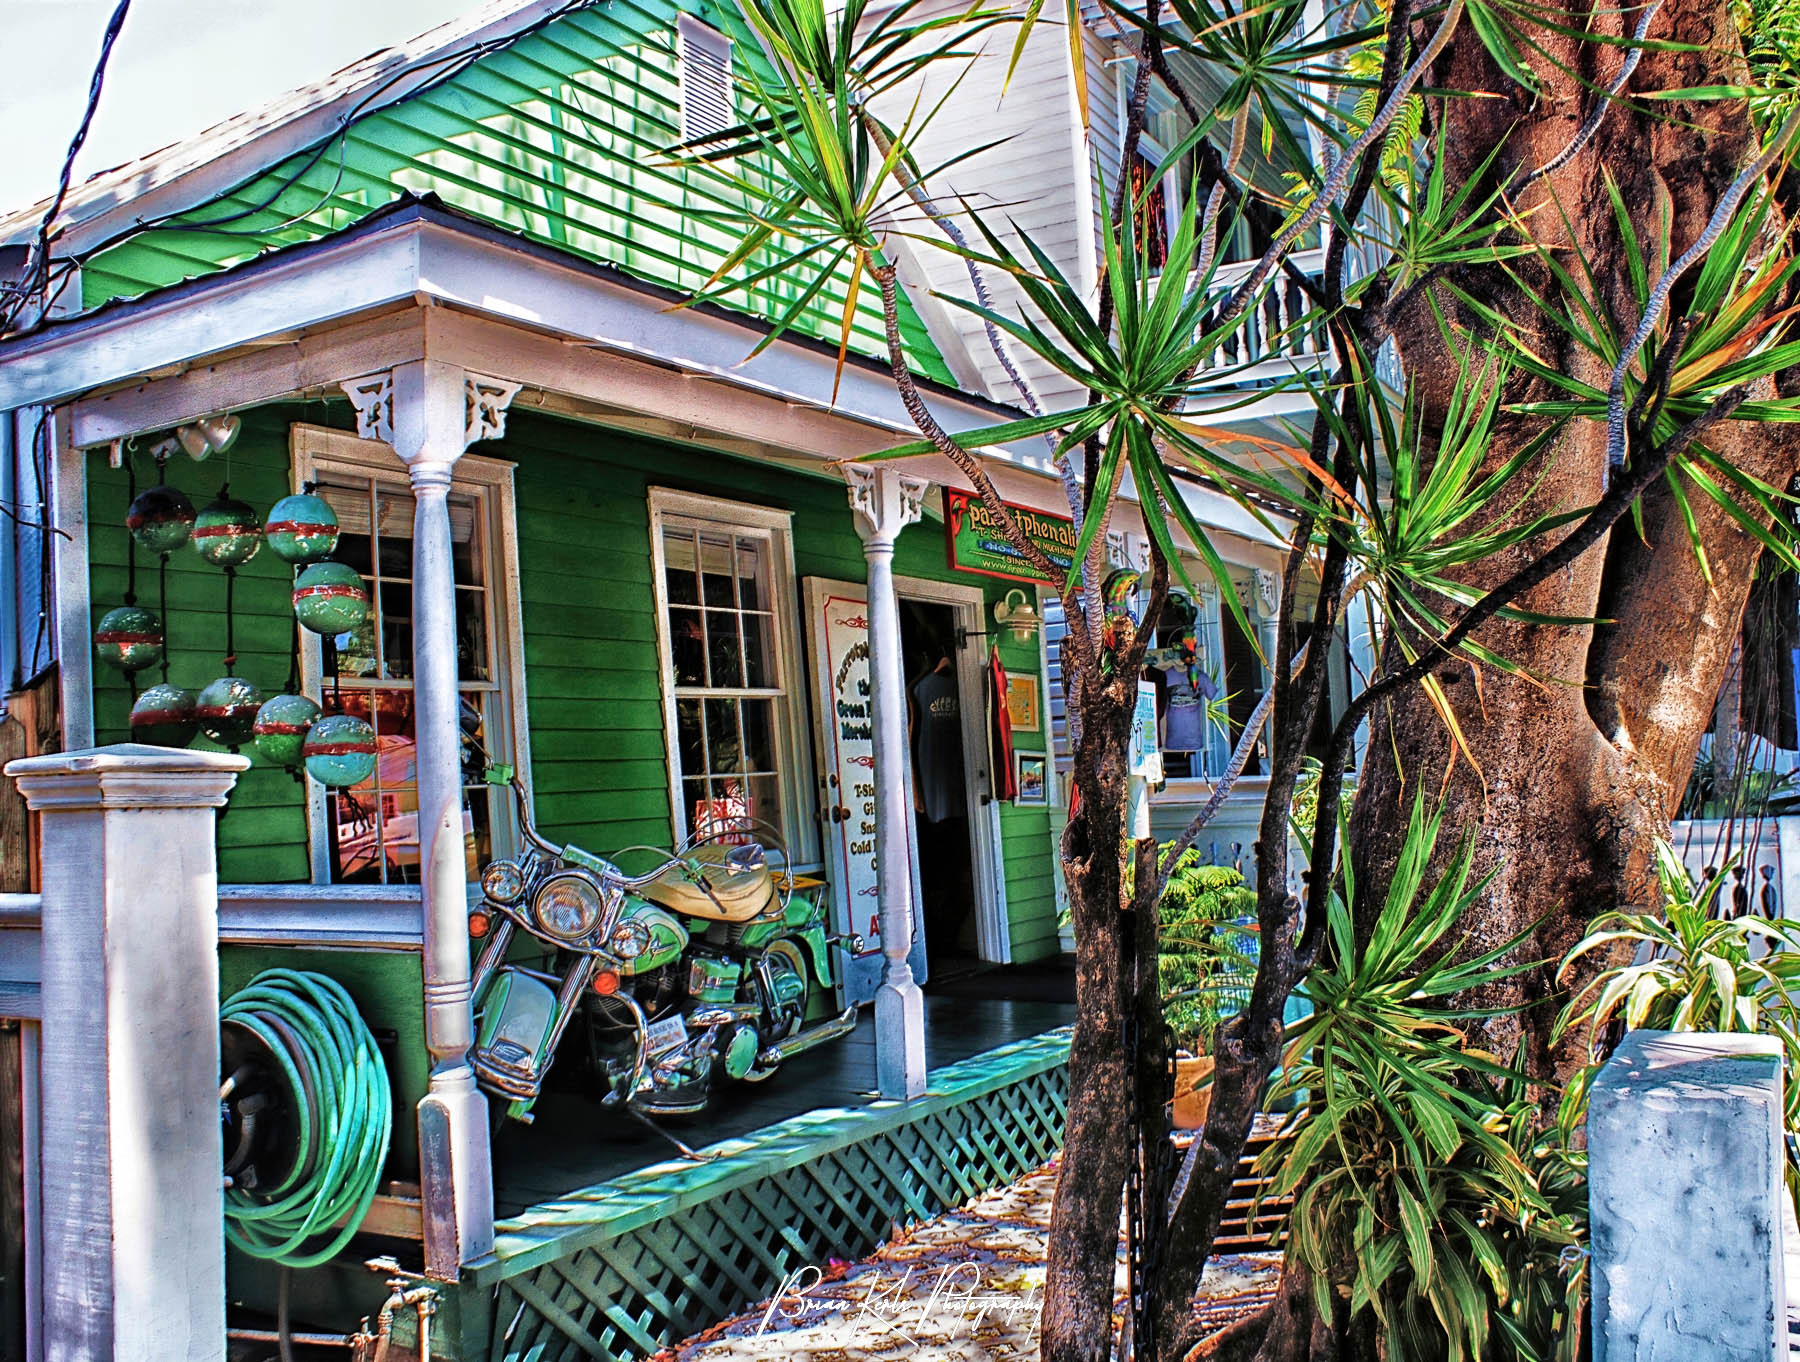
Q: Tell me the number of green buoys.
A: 9